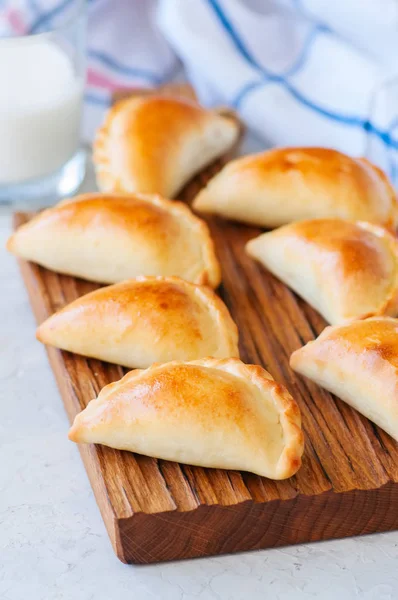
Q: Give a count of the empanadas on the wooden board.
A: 7